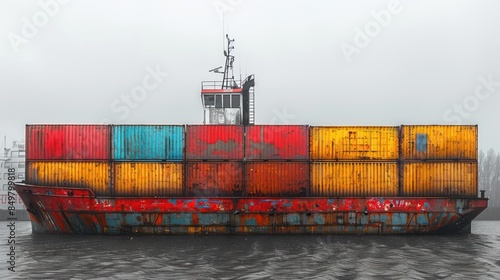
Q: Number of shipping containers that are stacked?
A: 12